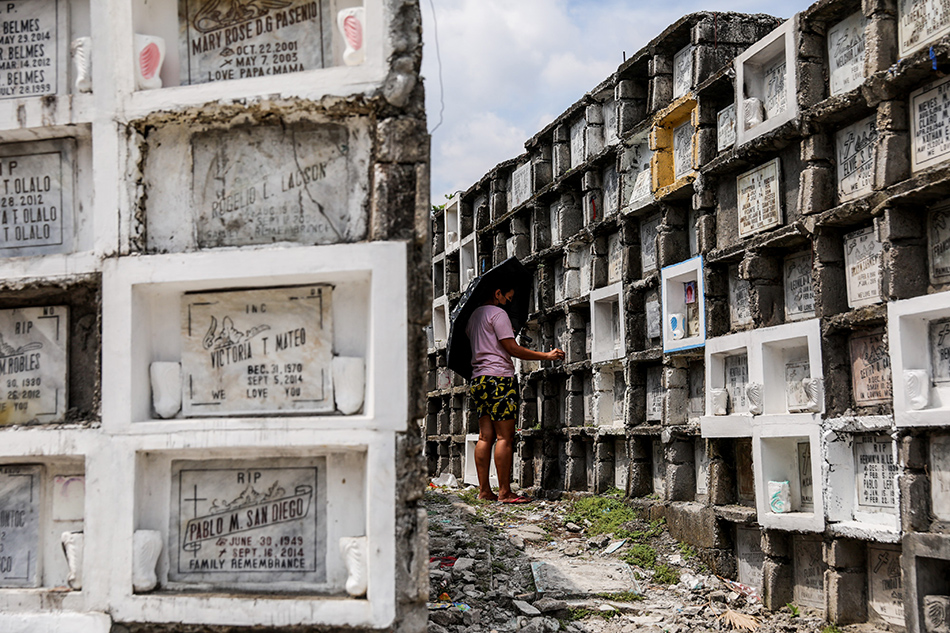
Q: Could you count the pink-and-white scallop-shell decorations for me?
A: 2